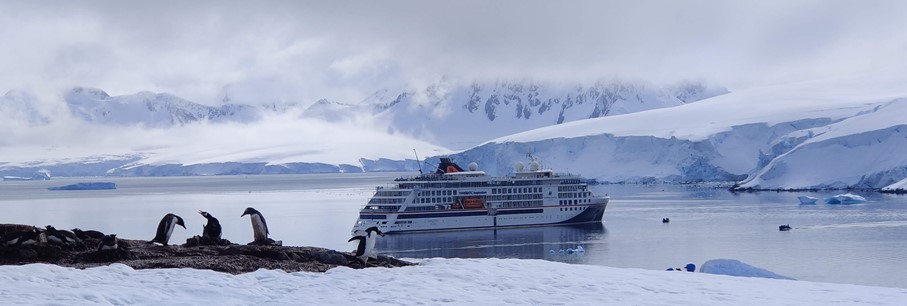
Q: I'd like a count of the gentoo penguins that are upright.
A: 4